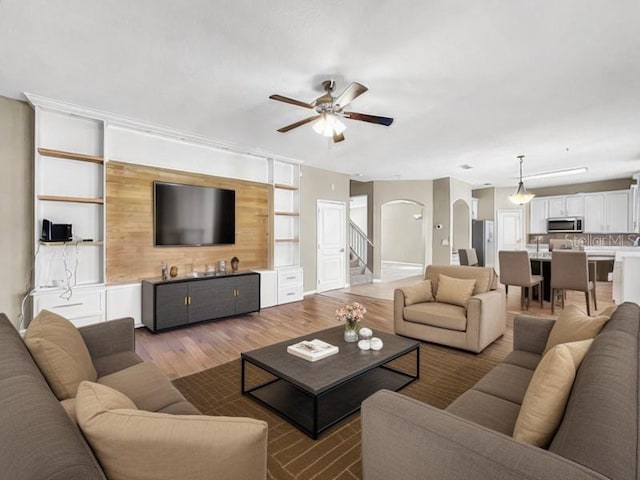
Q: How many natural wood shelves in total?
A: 6